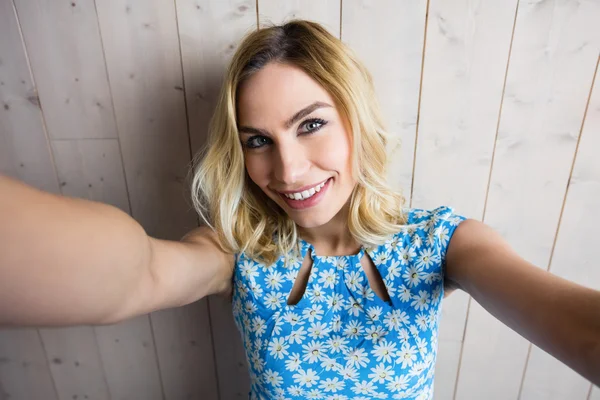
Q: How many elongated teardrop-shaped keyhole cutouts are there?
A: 2